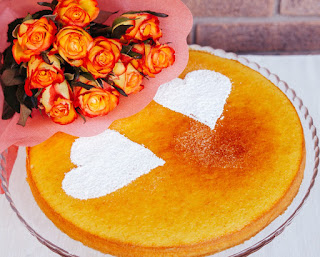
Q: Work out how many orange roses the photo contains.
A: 10